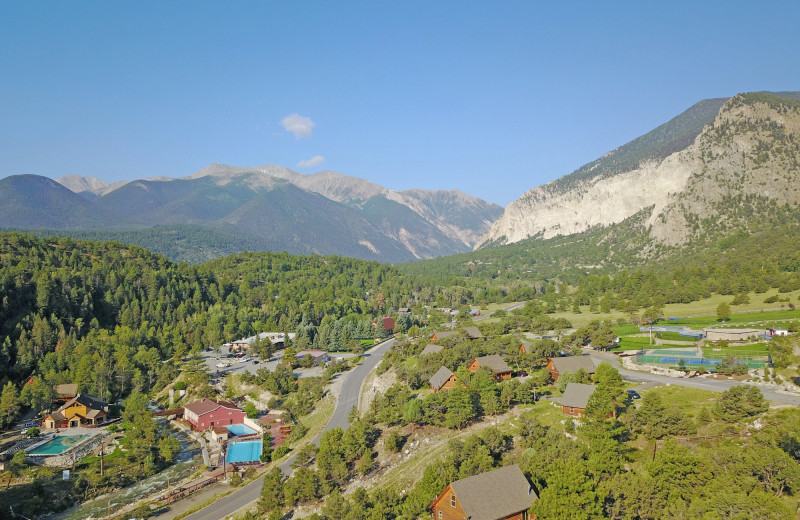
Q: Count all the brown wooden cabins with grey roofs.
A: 9